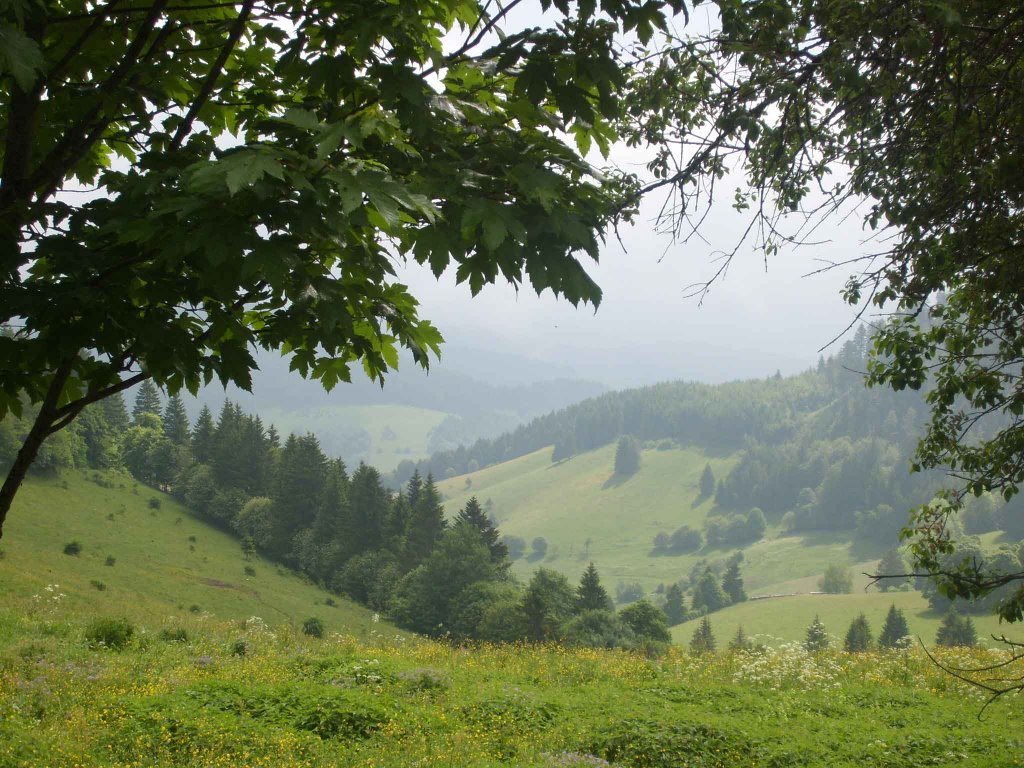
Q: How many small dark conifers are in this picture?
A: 6